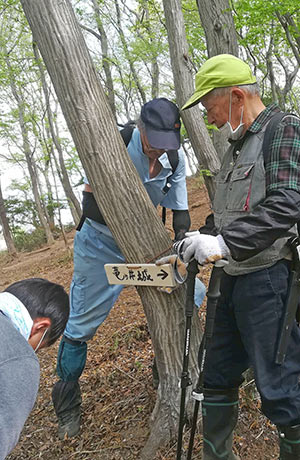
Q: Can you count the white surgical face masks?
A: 1